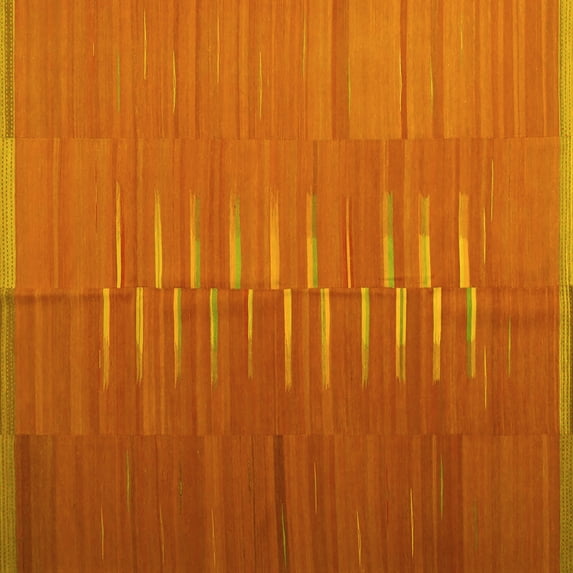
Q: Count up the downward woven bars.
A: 11